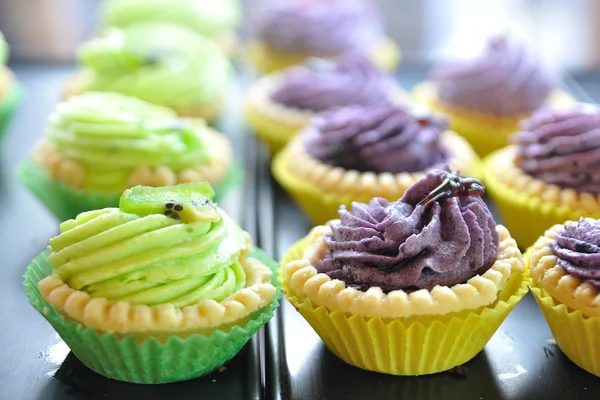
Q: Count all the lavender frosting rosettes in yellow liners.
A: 7